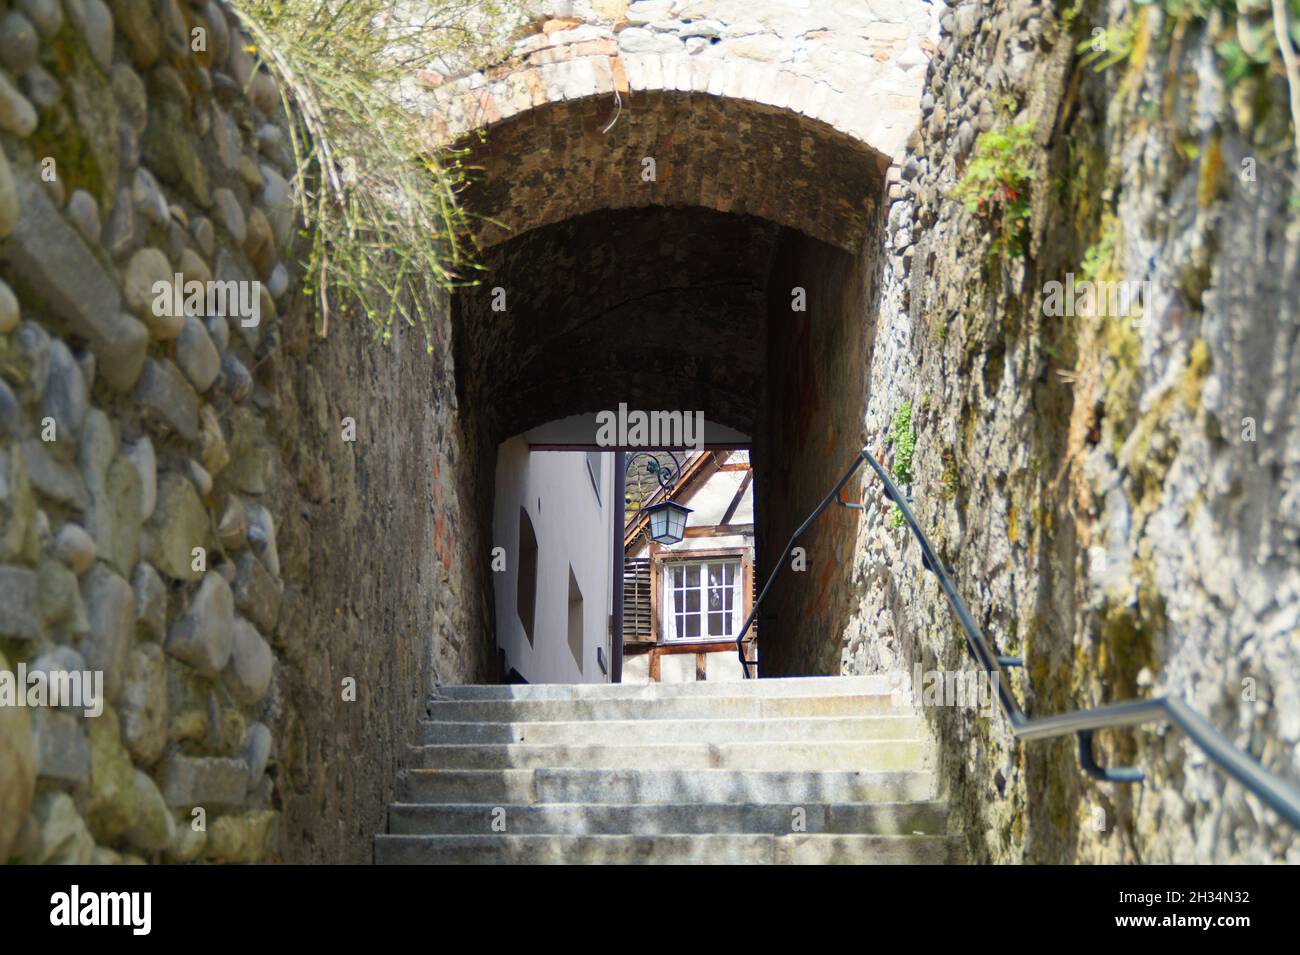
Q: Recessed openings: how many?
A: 2